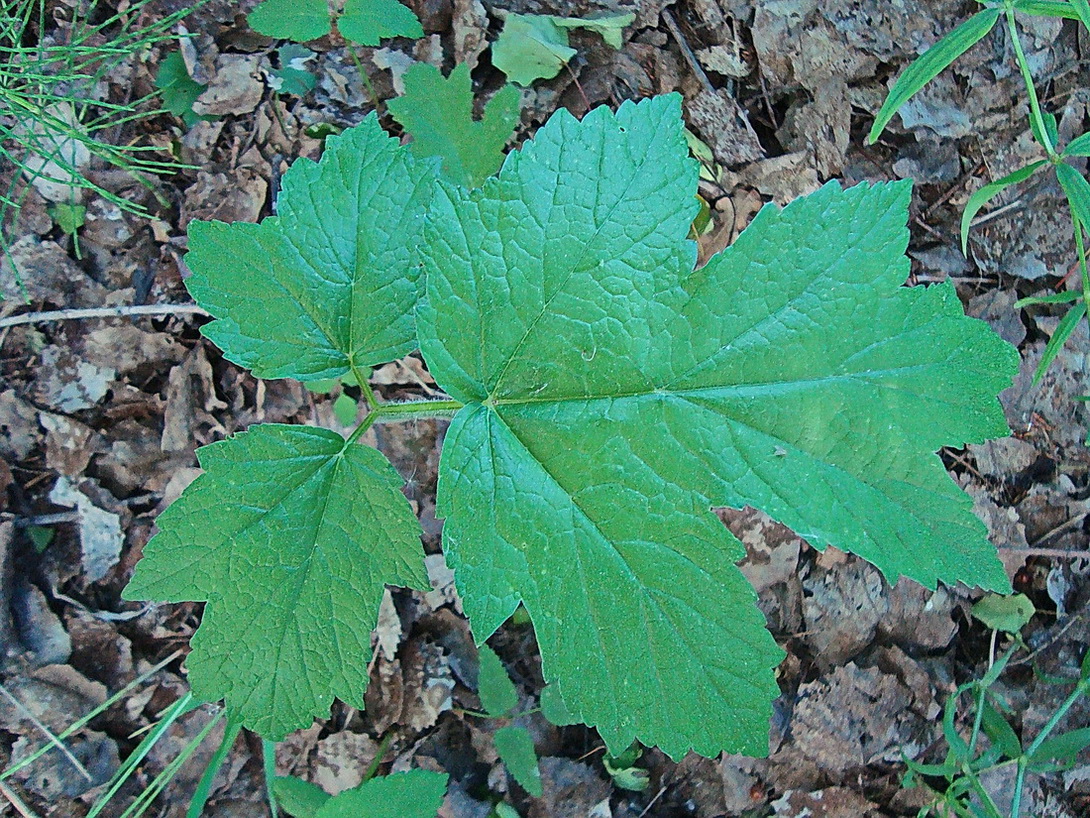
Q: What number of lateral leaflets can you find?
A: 2